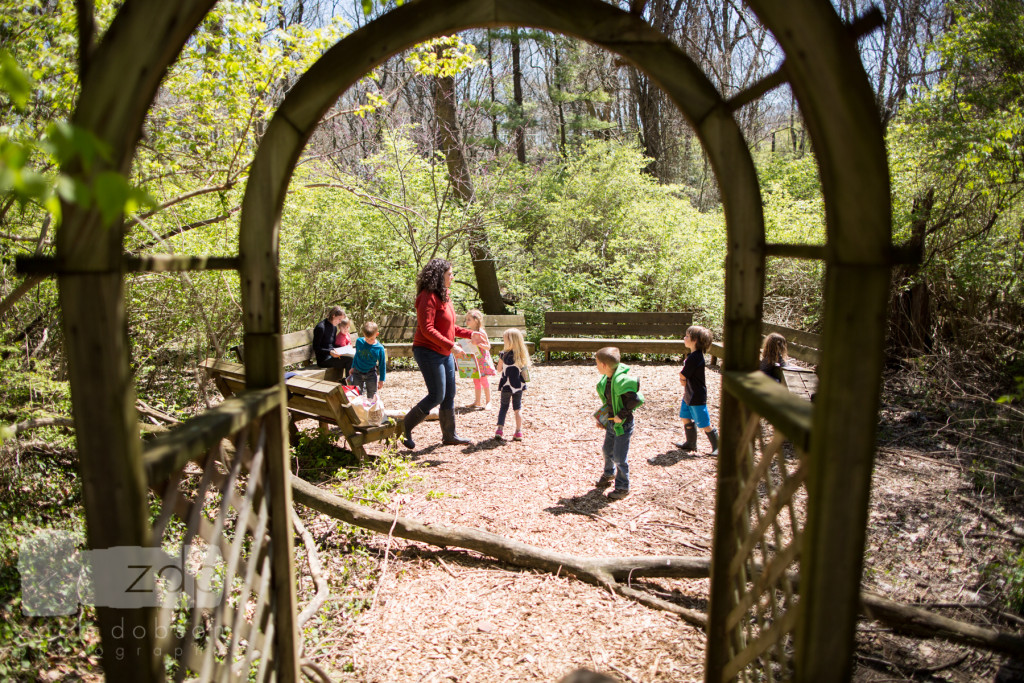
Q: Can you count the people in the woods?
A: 9